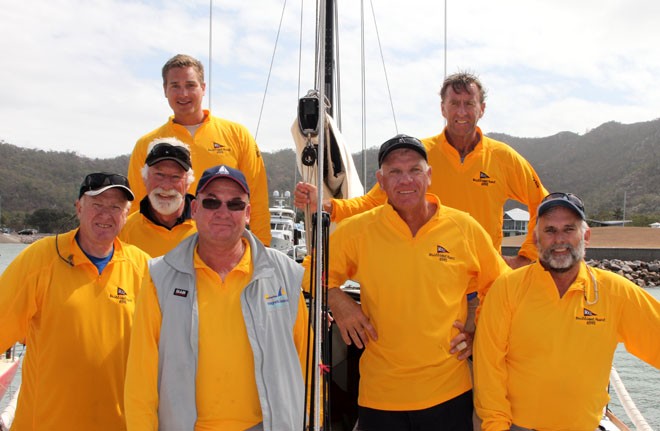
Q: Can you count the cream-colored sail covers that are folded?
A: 1